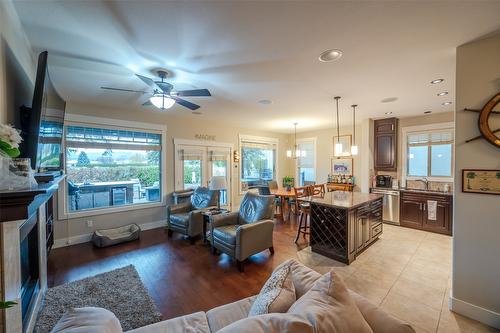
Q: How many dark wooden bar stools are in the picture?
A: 2